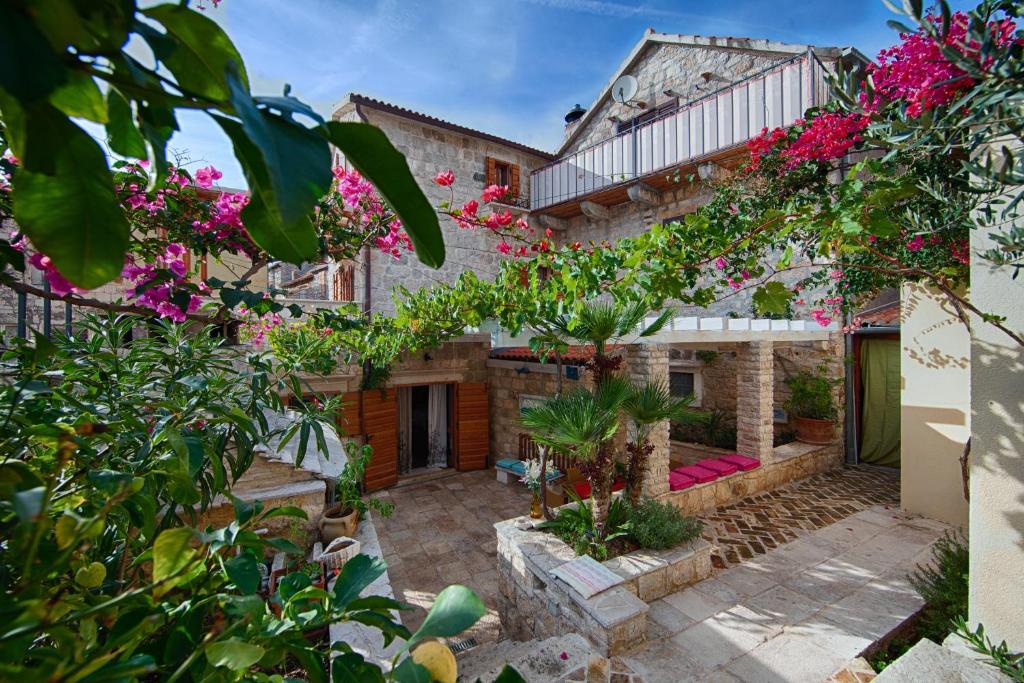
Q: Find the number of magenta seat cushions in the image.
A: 4